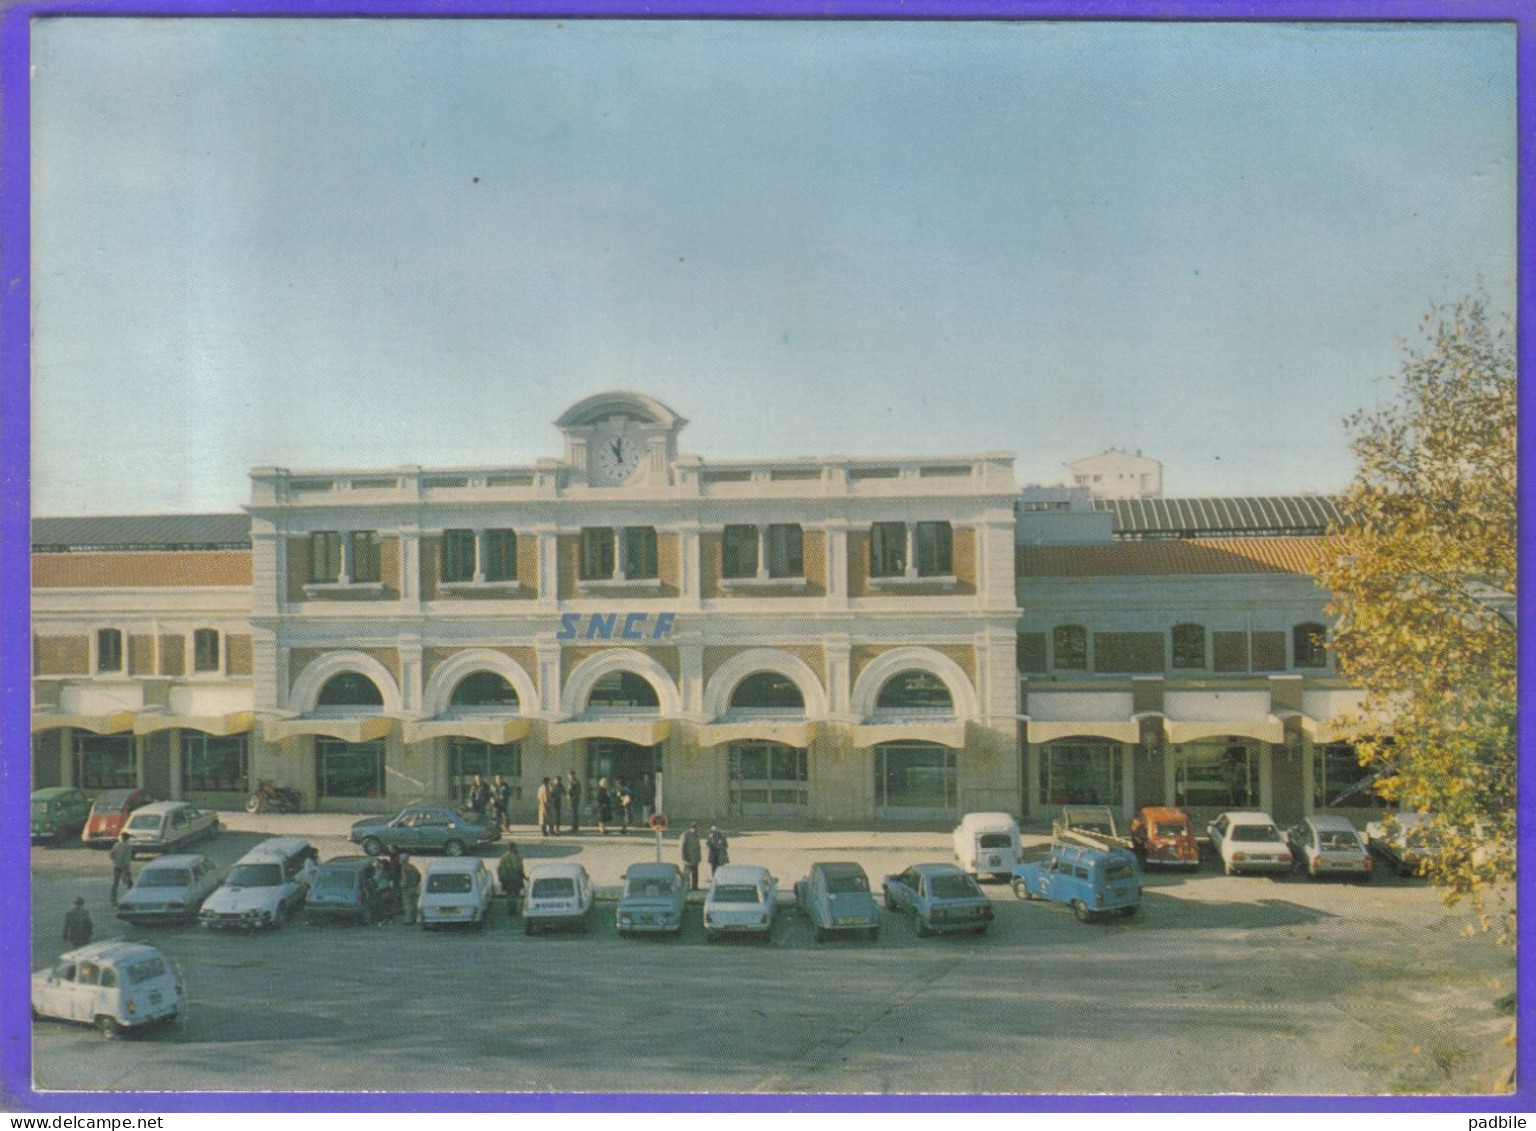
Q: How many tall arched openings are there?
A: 5